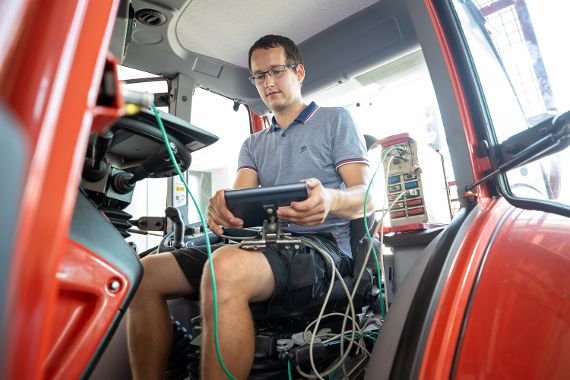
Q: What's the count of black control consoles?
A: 1